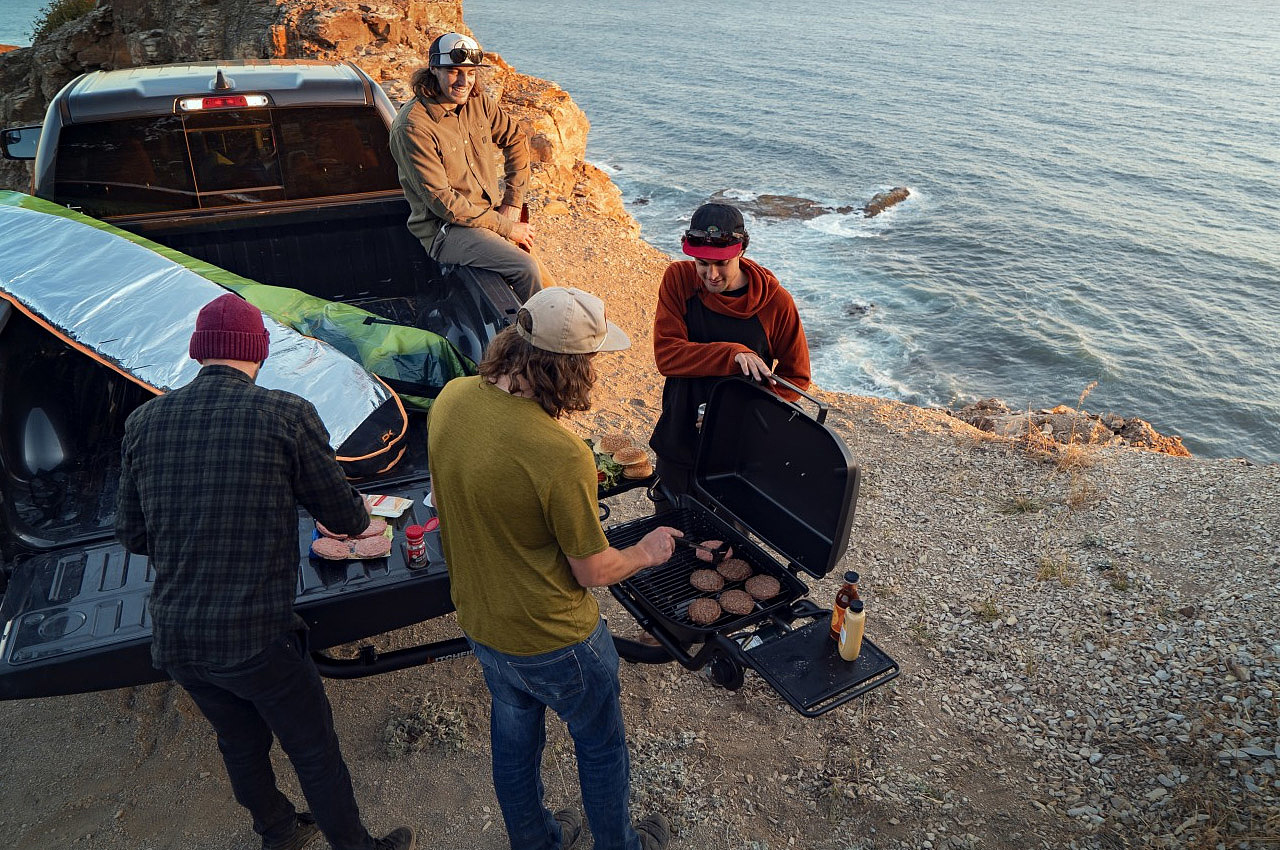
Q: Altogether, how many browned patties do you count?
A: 5